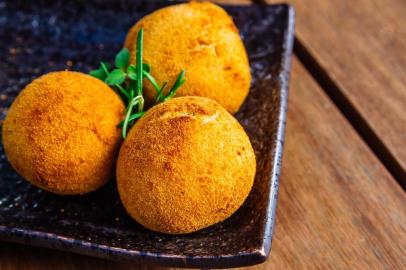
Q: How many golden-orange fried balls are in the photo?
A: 3